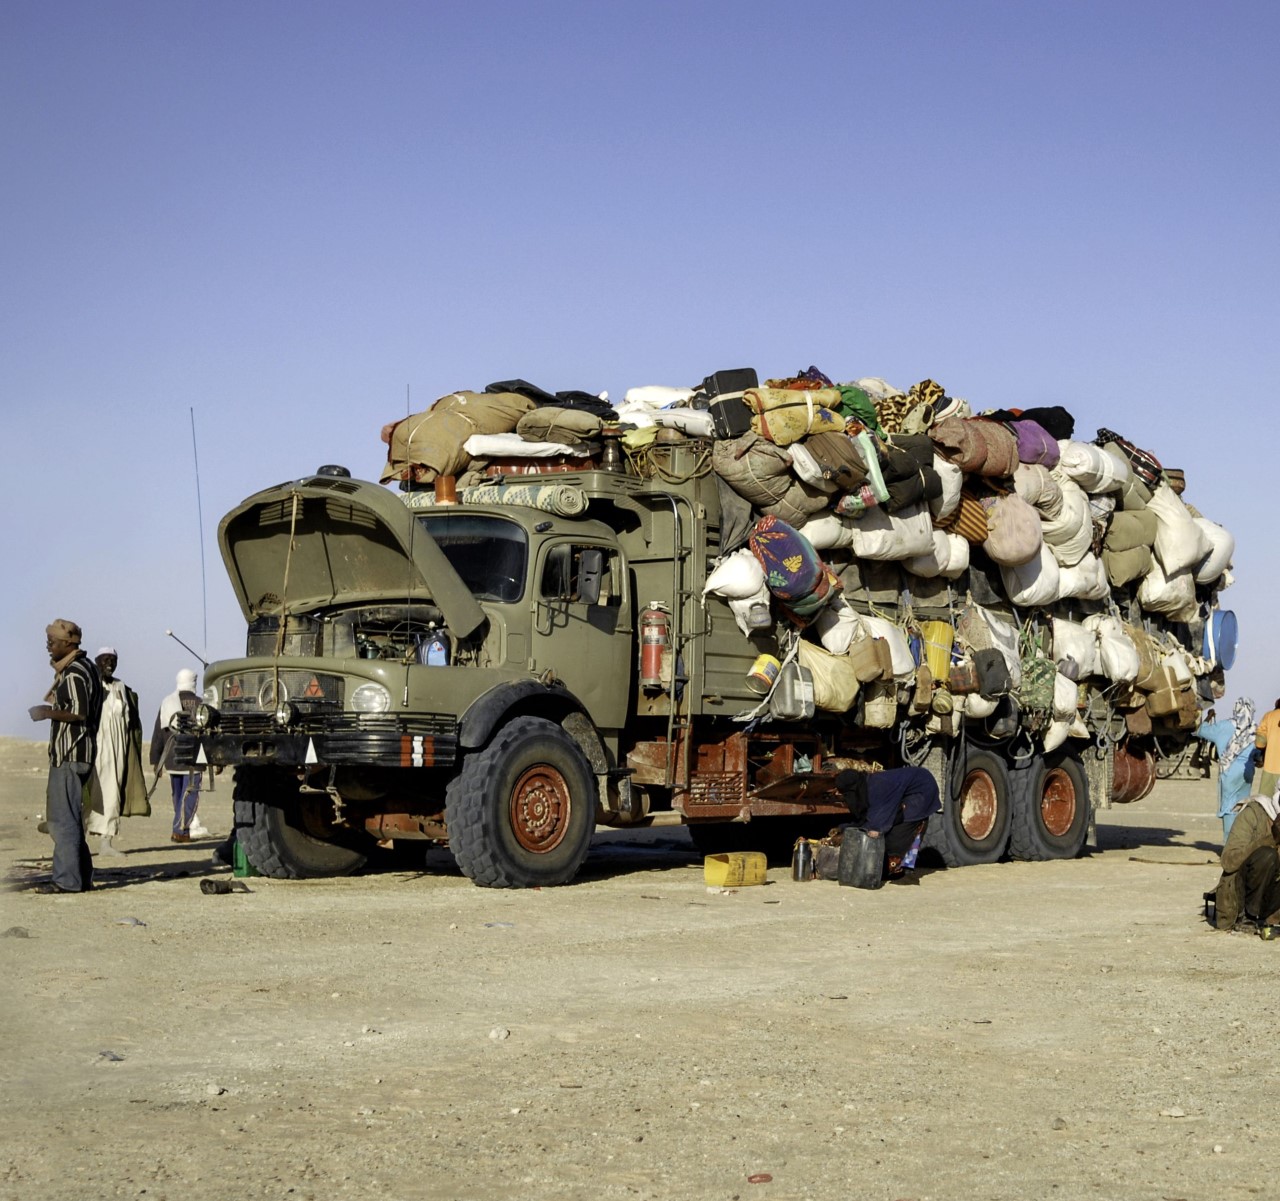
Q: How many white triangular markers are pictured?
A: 2